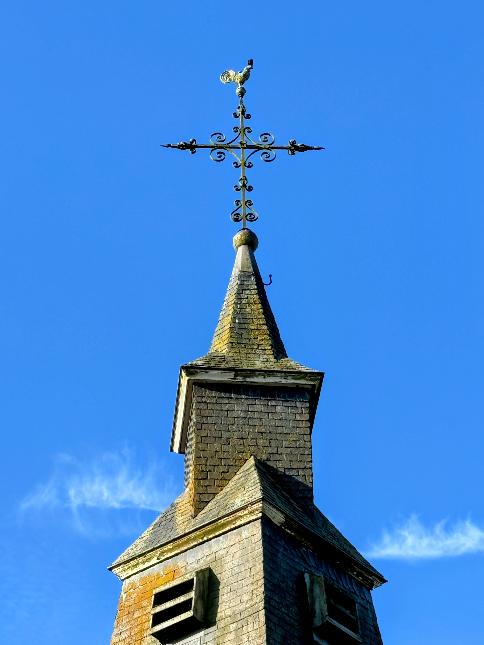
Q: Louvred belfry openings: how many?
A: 2